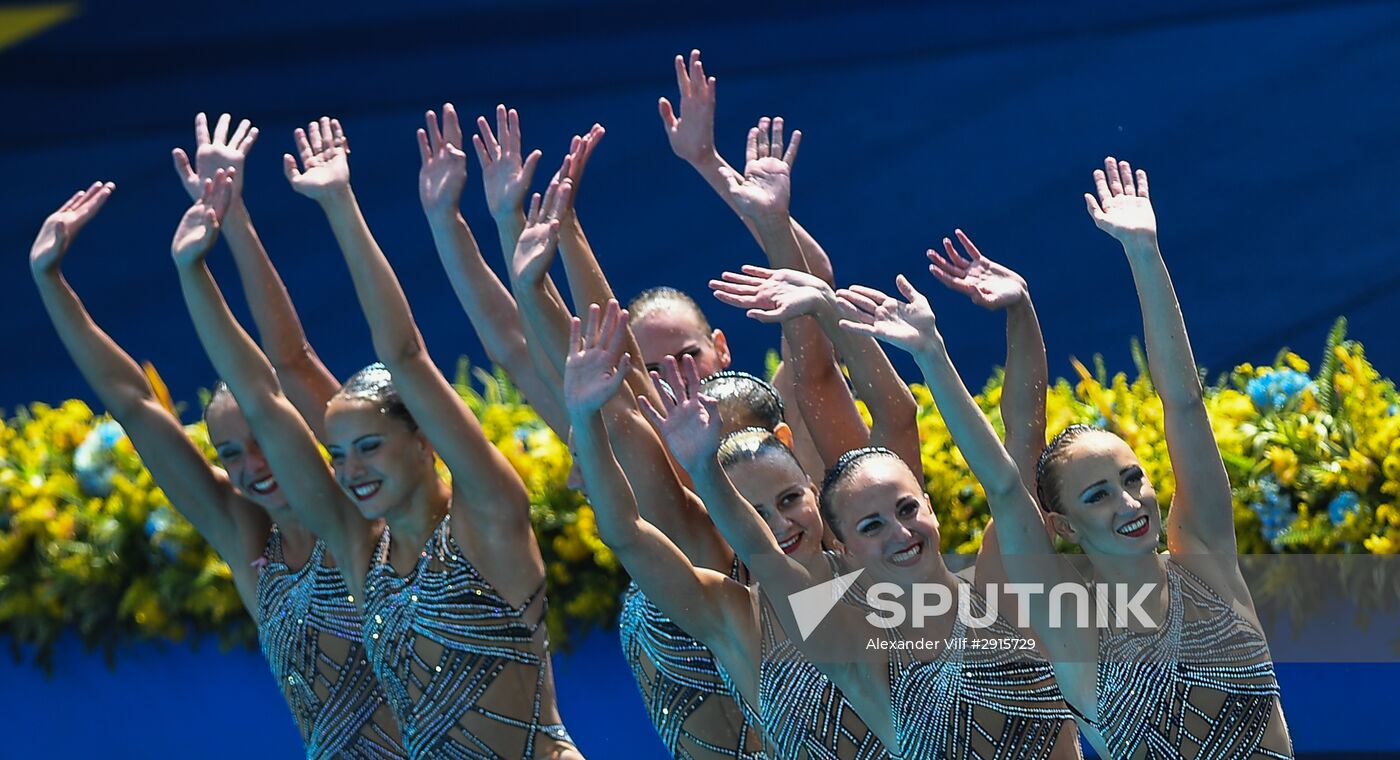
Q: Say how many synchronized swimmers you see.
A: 8